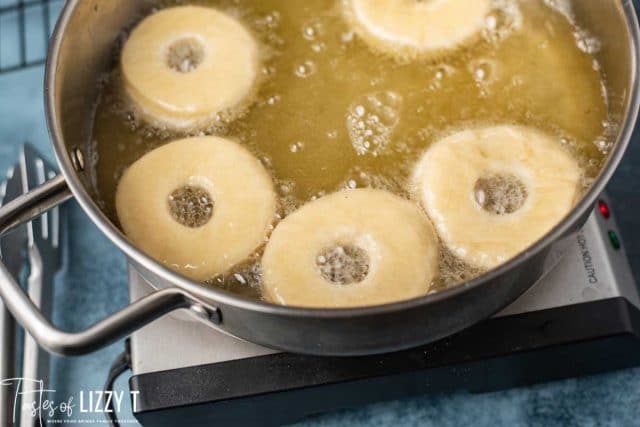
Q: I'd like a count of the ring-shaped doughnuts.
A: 5